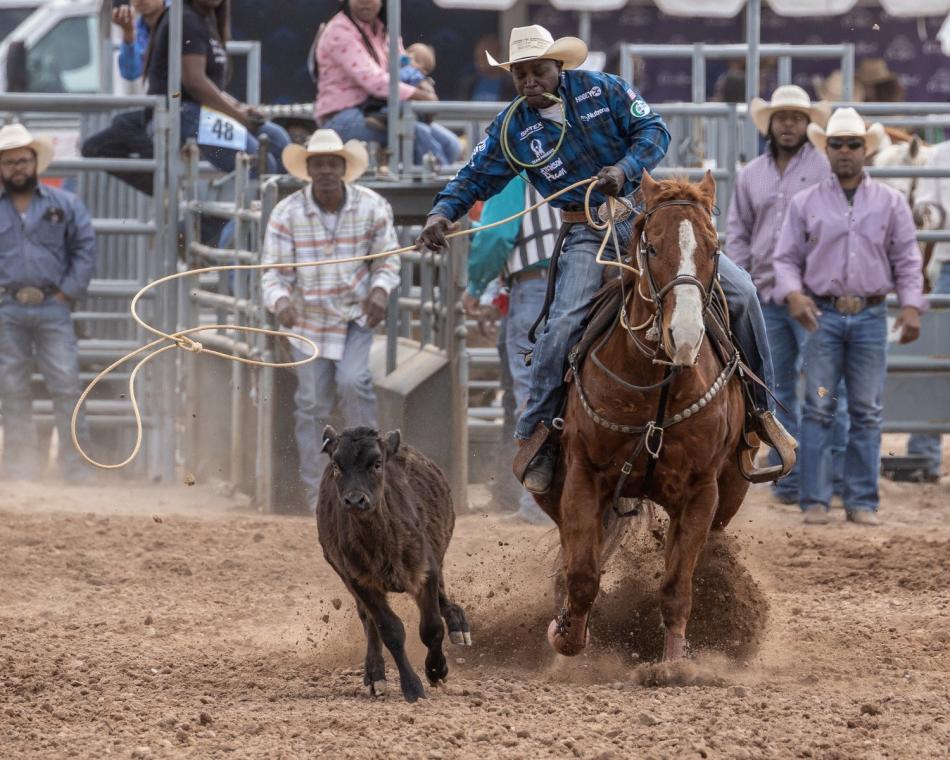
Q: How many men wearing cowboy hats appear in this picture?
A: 5